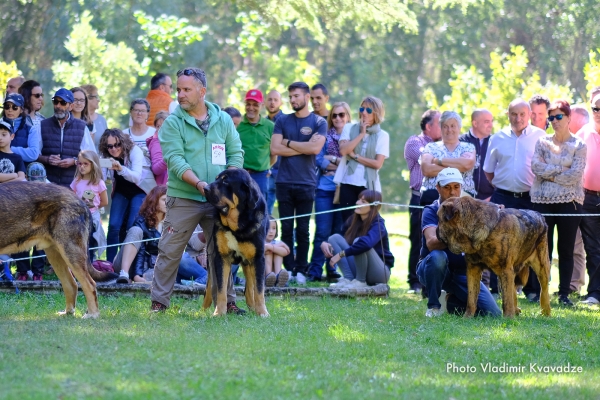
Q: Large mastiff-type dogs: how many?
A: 3